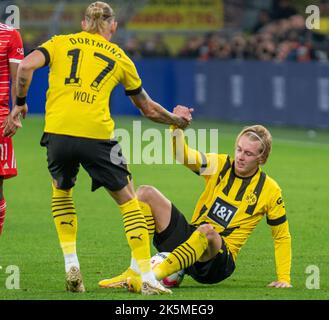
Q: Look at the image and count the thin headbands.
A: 1